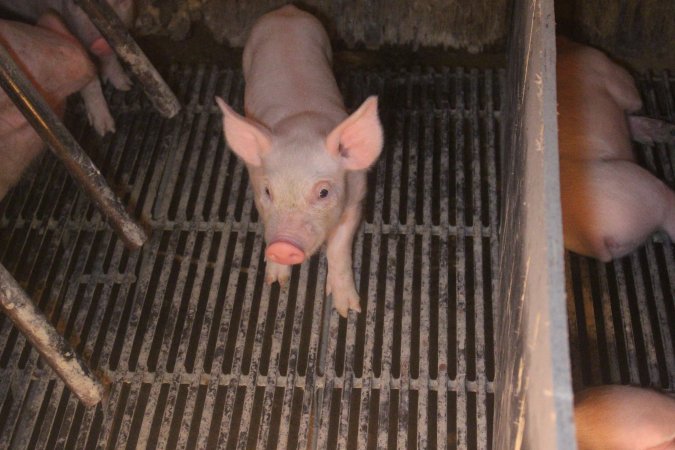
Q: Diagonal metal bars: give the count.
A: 3